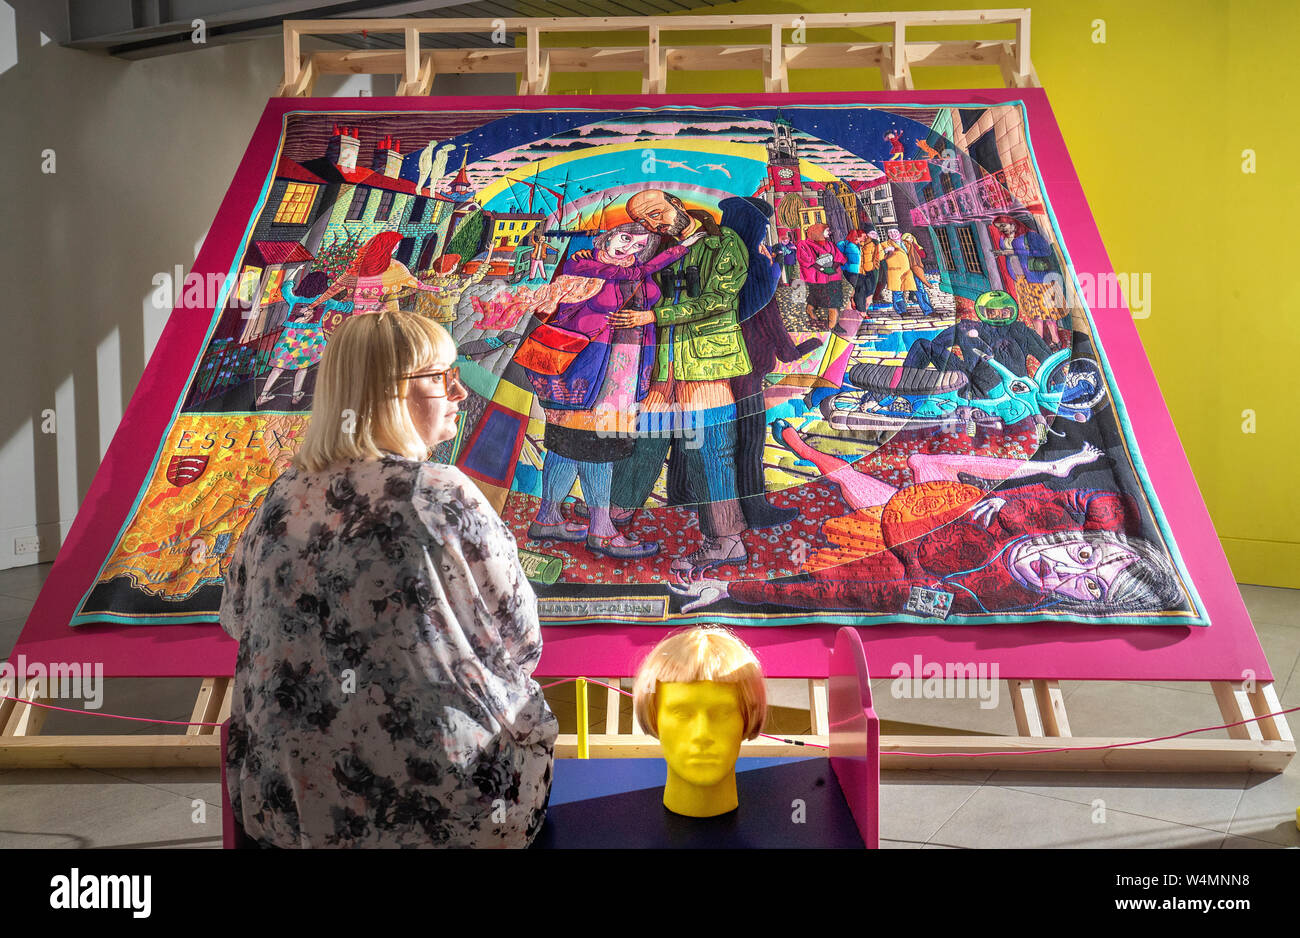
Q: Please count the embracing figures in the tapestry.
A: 2